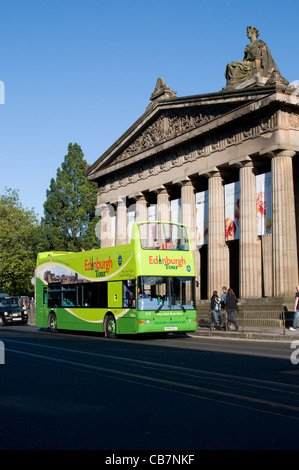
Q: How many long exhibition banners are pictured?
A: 7